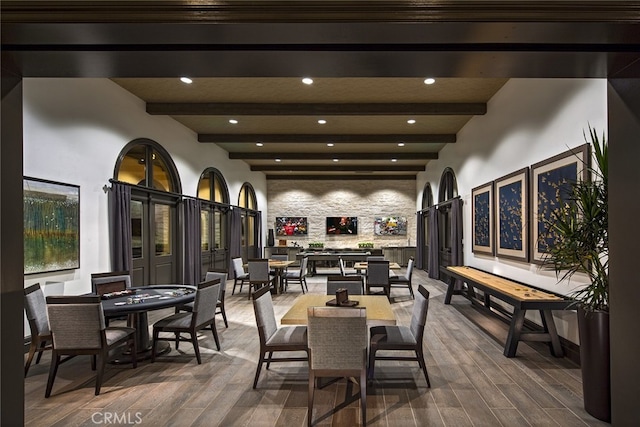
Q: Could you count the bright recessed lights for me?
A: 12